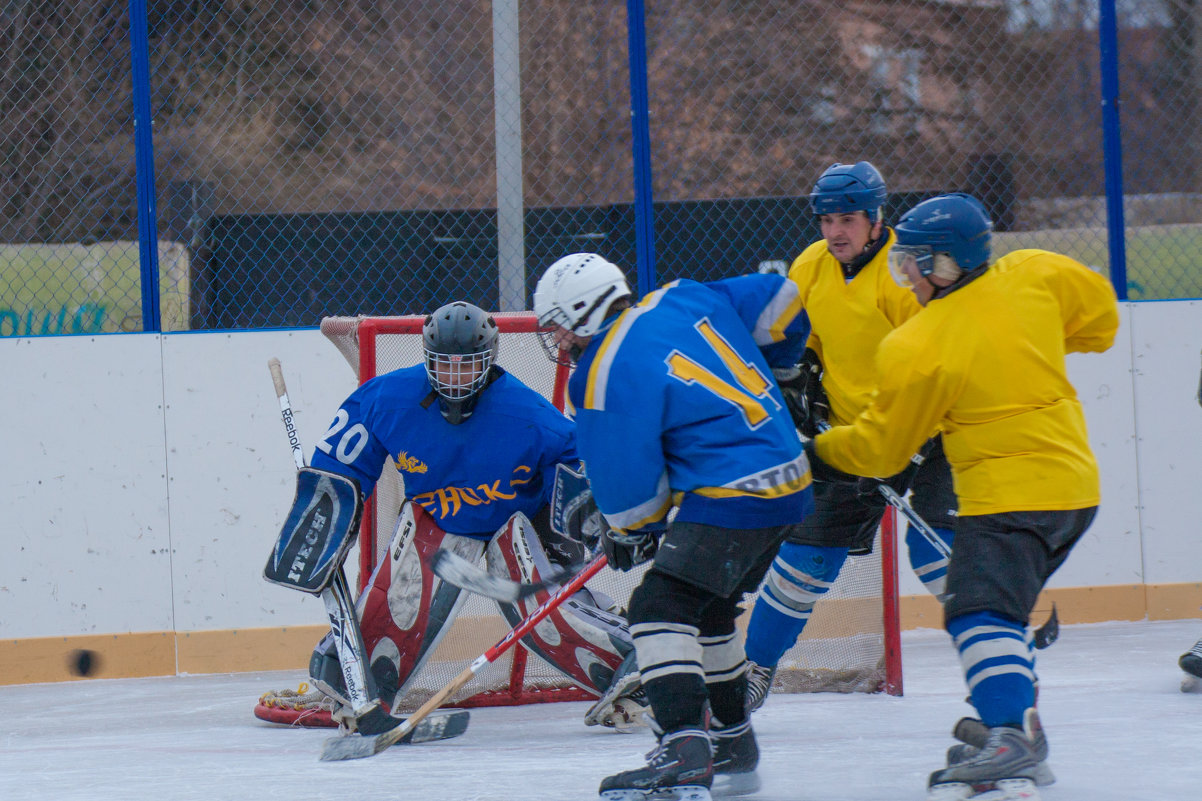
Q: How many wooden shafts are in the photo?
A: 1